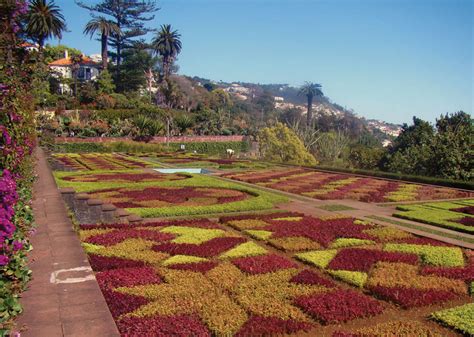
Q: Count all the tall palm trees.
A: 4